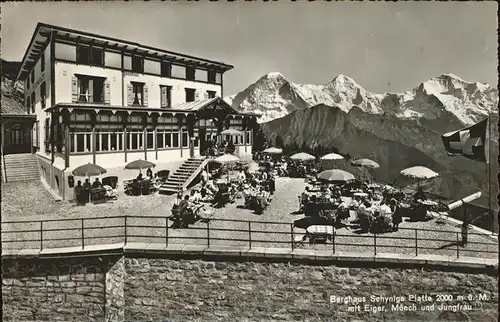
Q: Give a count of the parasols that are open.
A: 10